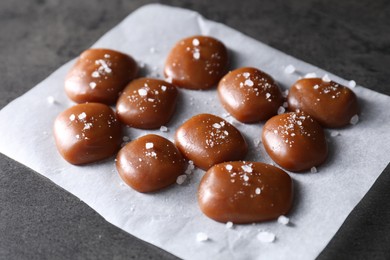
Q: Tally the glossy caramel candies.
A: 10